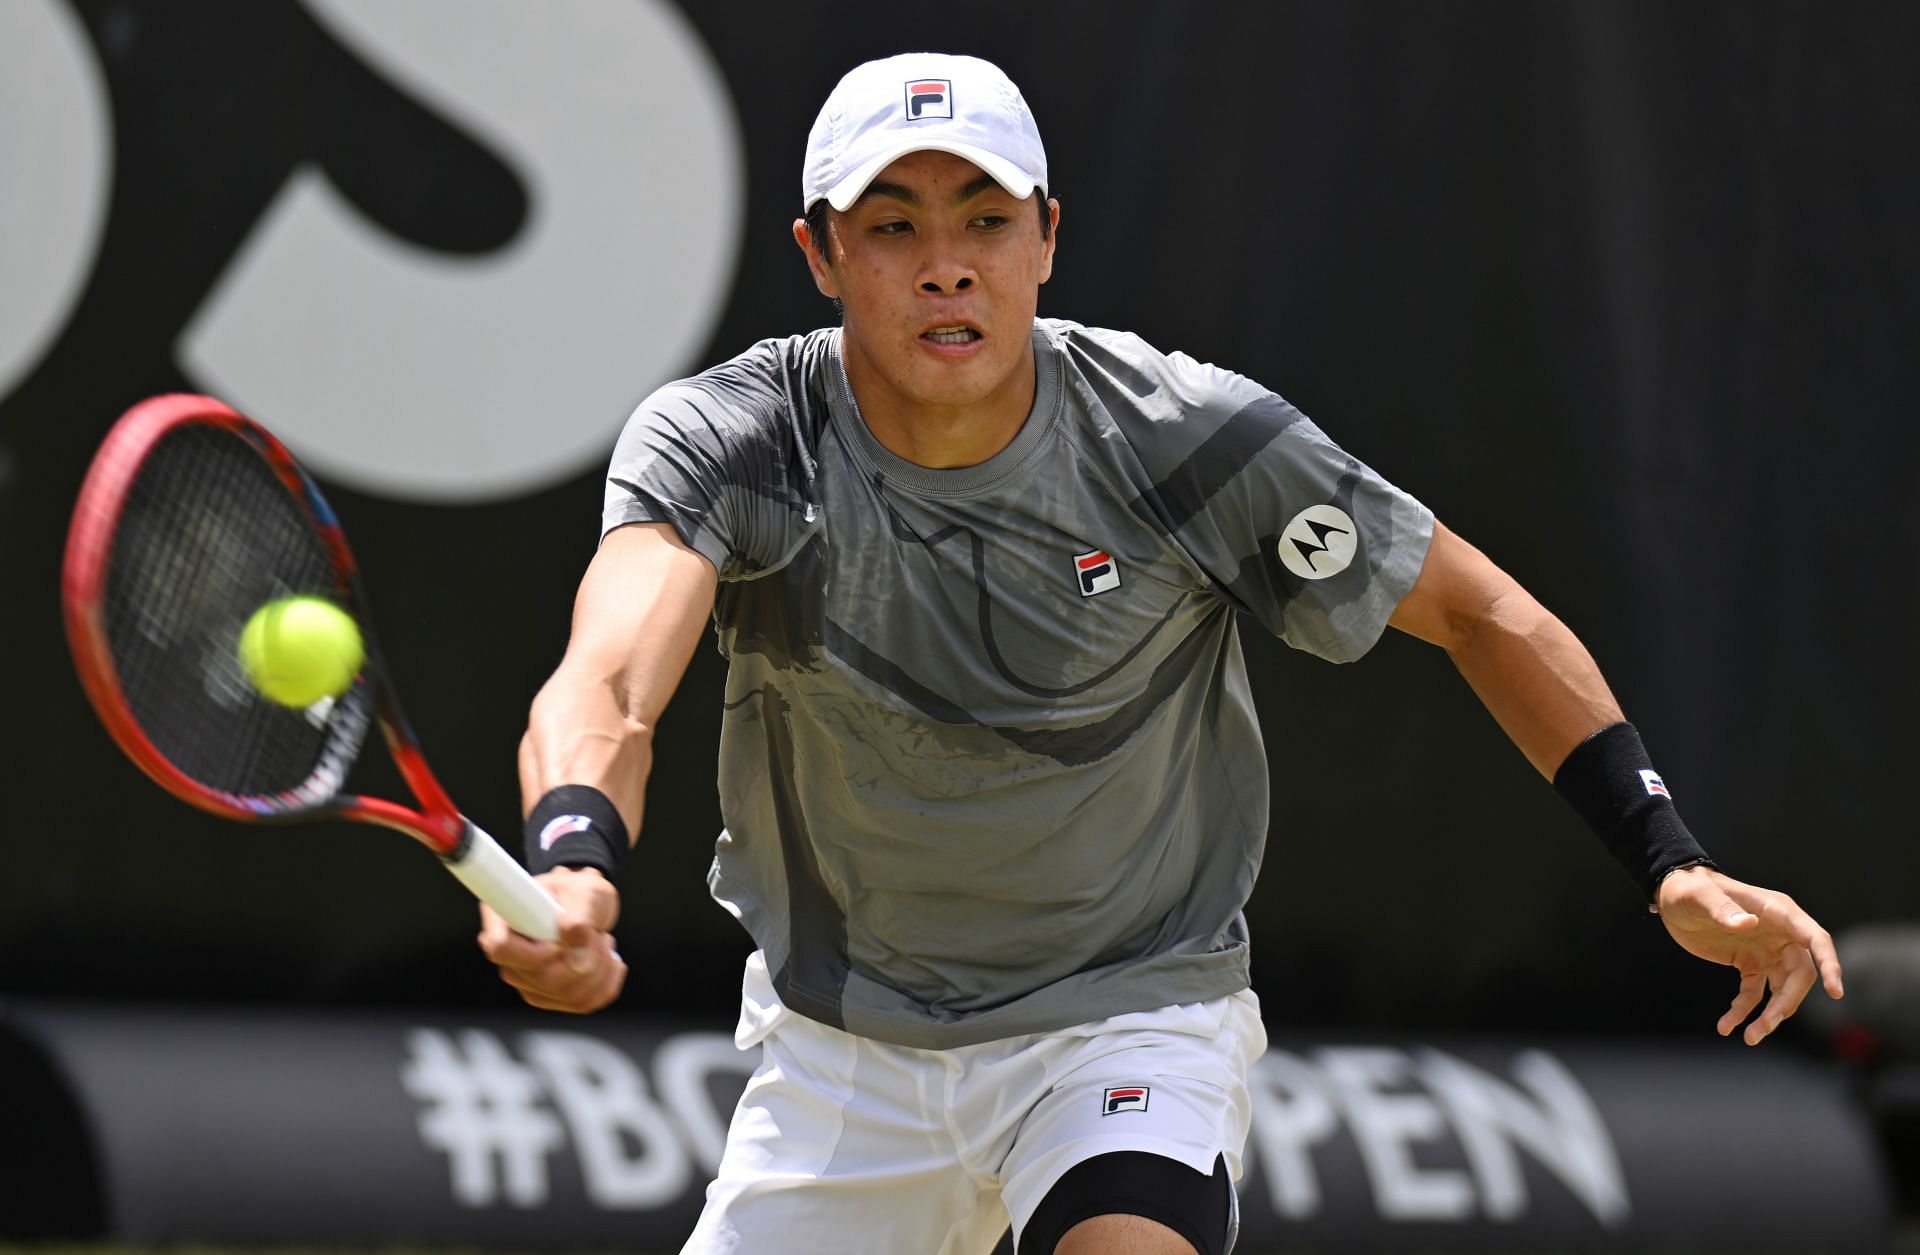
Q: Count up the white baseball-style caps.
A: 1